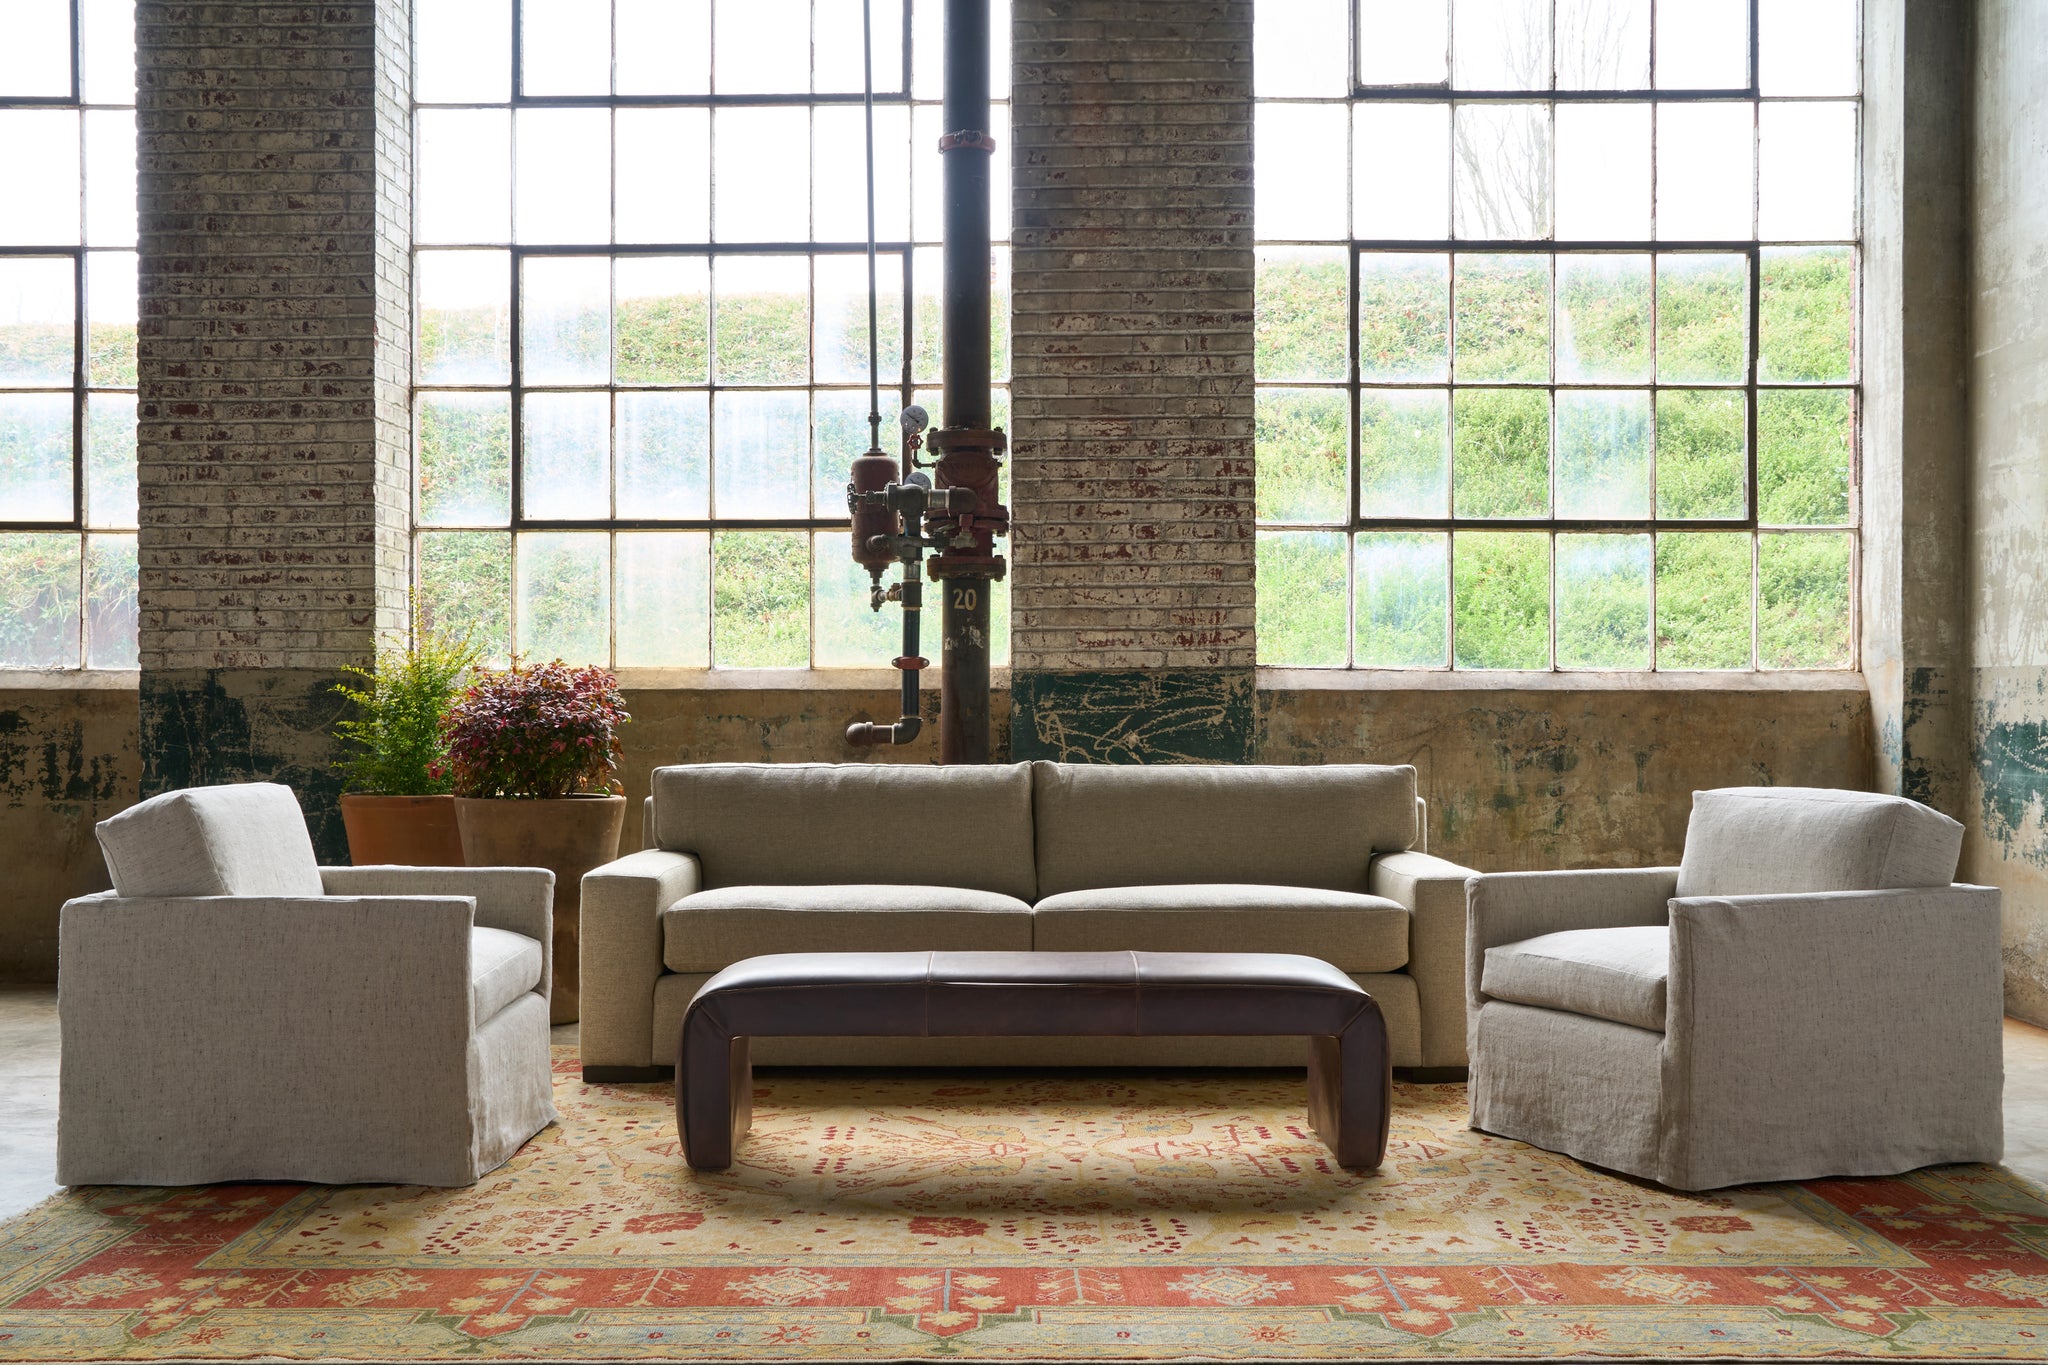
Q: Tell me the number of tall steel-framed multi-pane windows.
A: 3